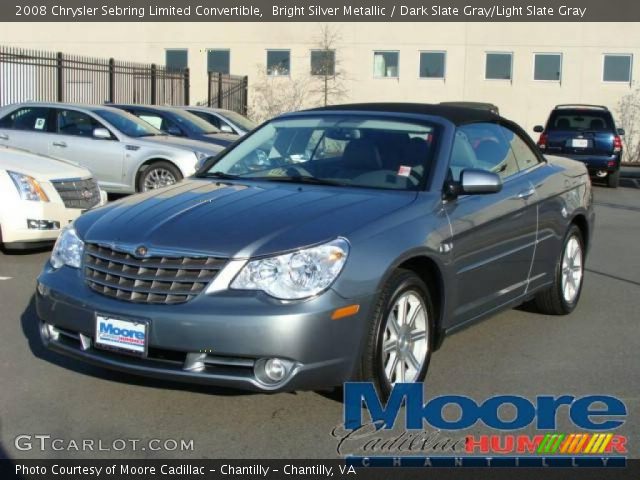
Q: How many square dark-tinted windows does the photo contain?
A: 9